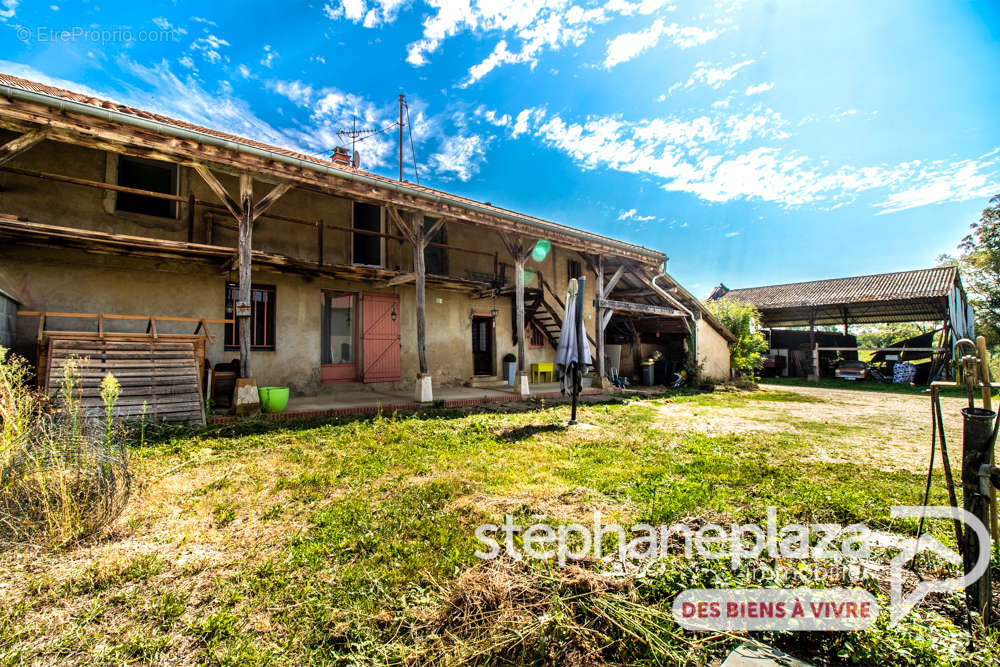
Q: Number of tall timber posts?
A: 4